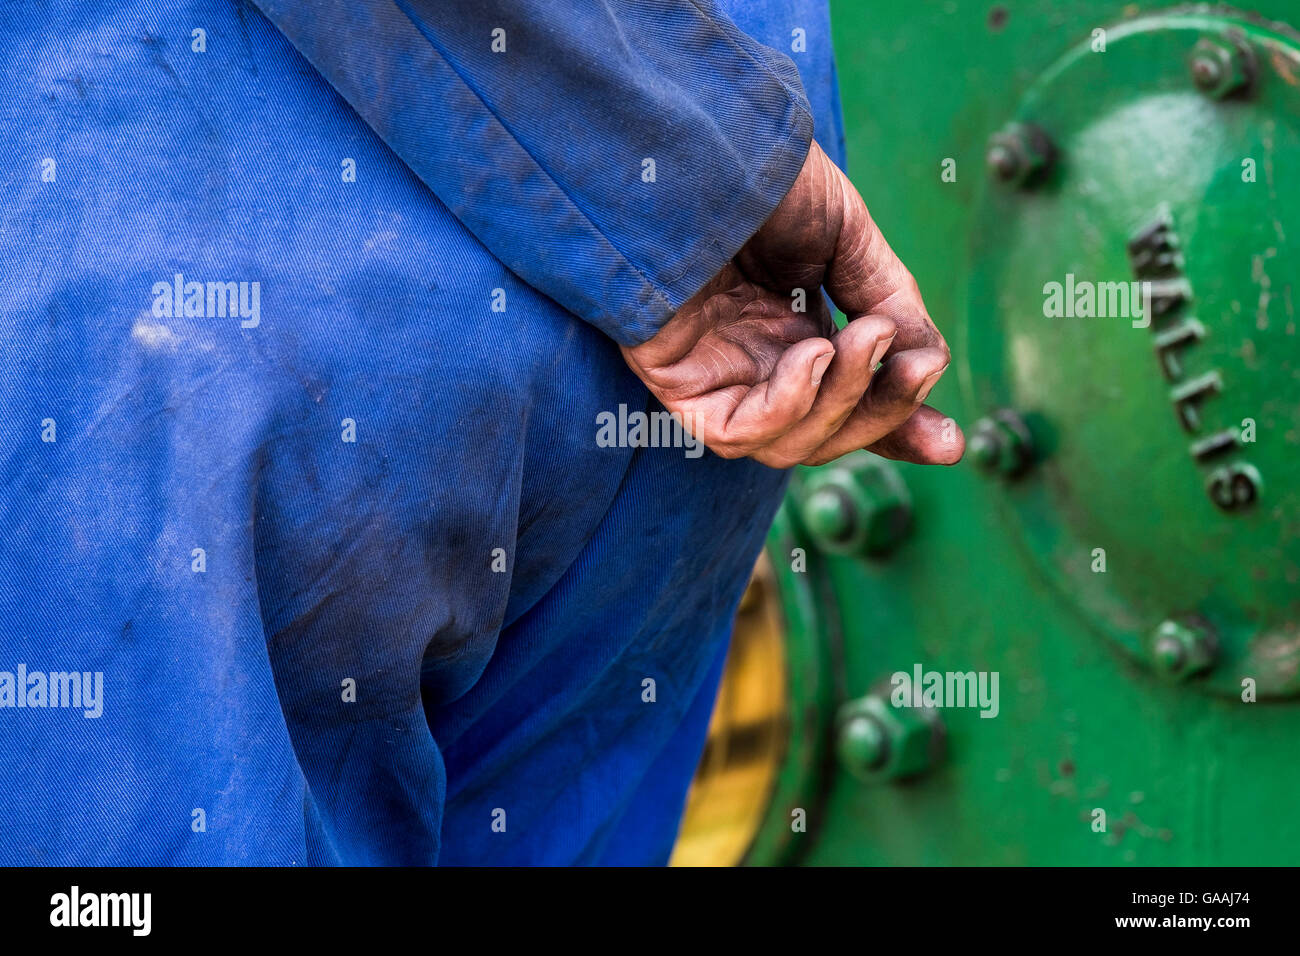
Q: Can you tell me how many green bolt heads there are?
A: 6